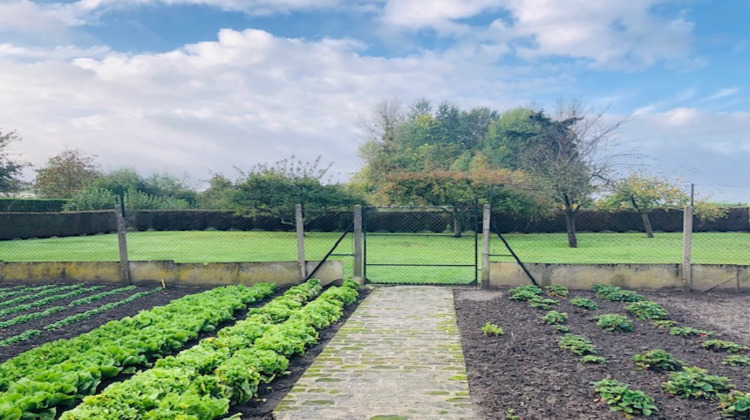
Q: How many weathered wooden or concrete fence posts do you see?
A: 5